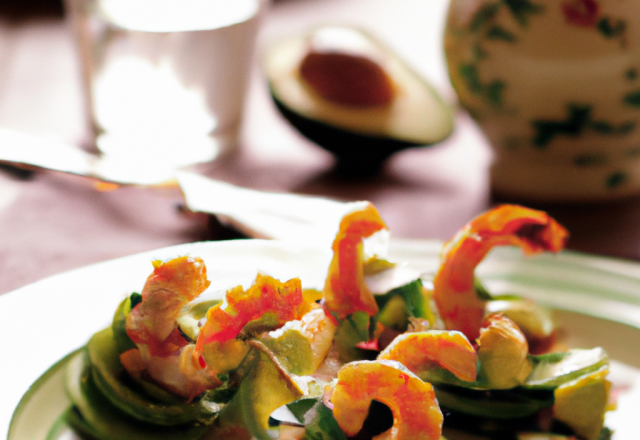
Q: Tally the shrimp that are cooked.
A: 6